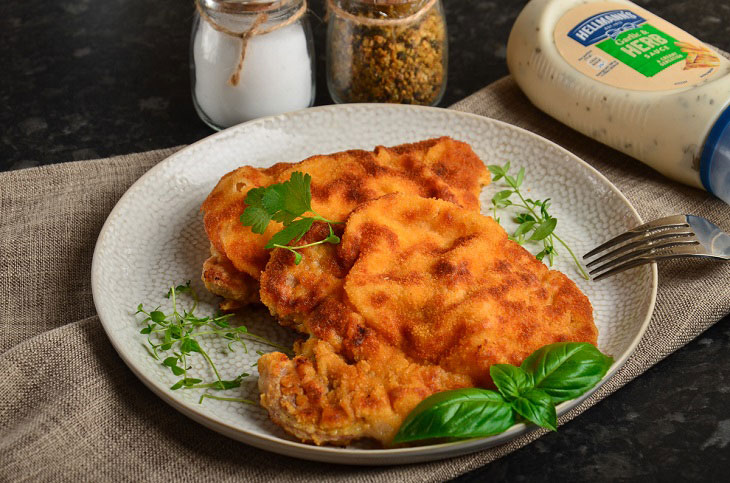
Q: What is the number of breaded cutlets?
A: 2